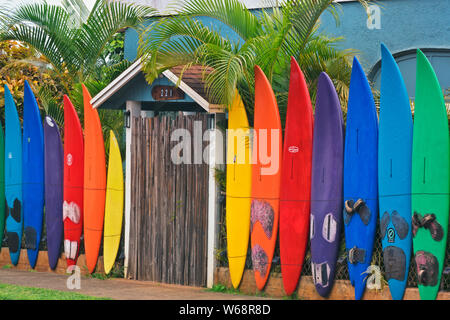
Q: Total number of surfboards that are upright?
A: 14